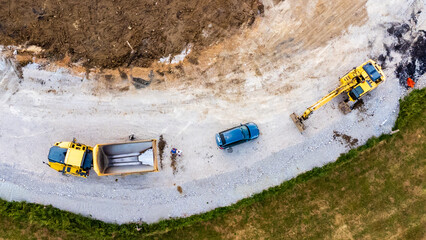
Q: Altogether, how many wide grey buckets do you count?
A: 1